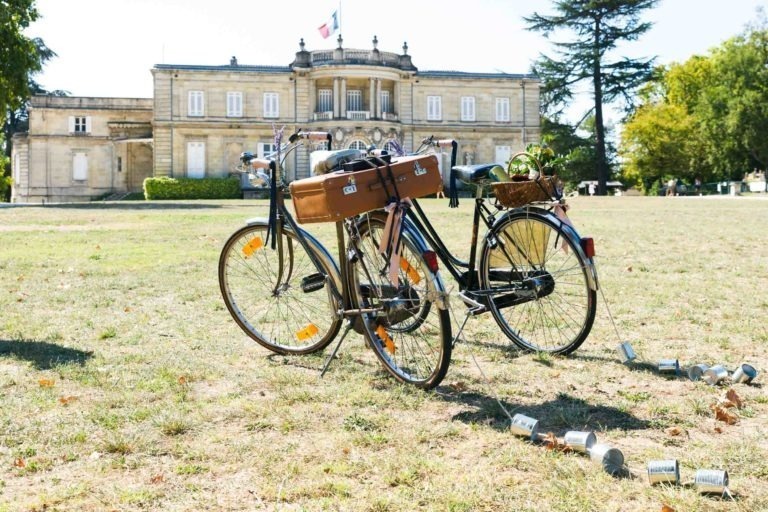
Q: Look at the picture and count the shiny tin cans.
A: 10